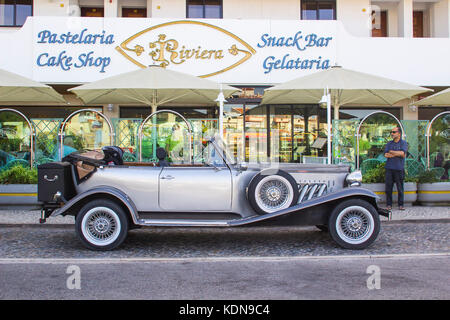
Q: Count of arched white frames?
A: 5